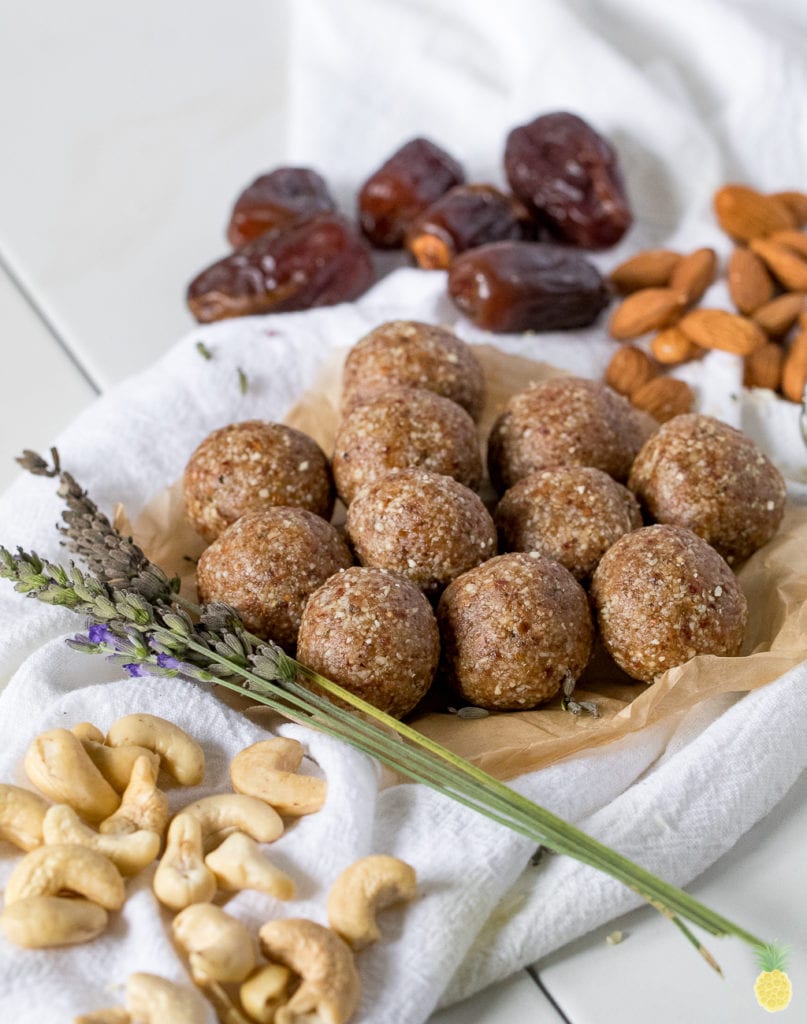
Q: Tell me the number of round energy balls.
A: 11